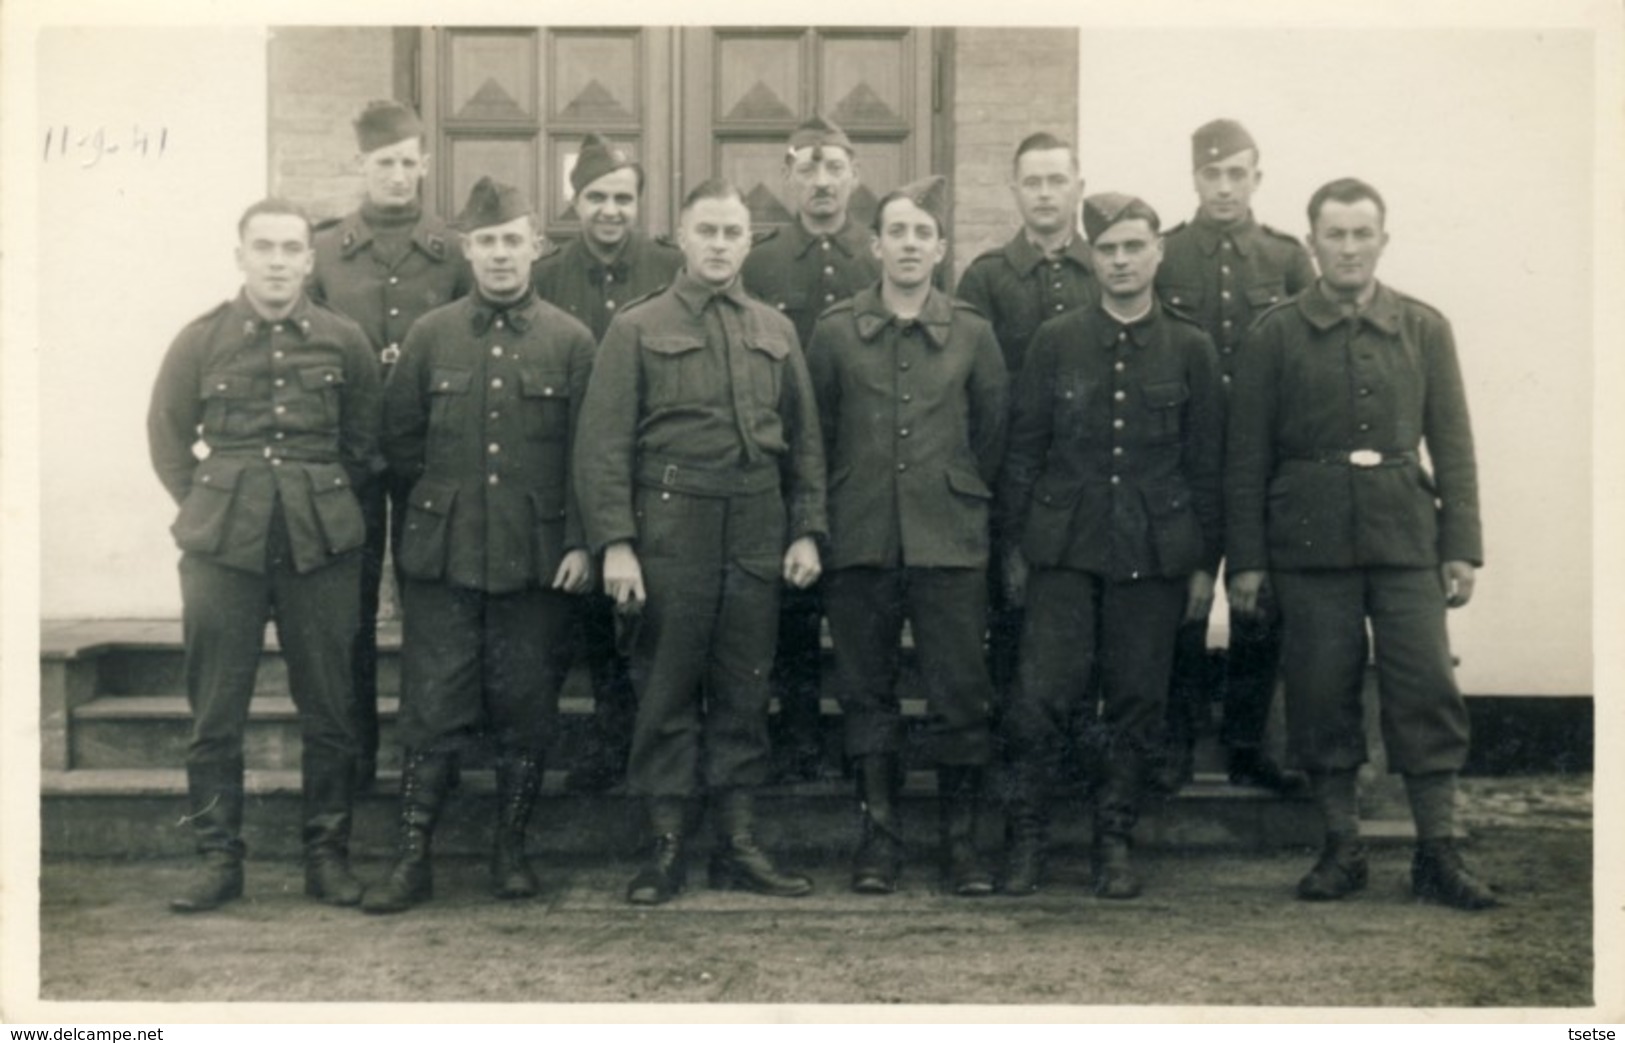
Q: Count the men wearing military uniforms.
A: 11